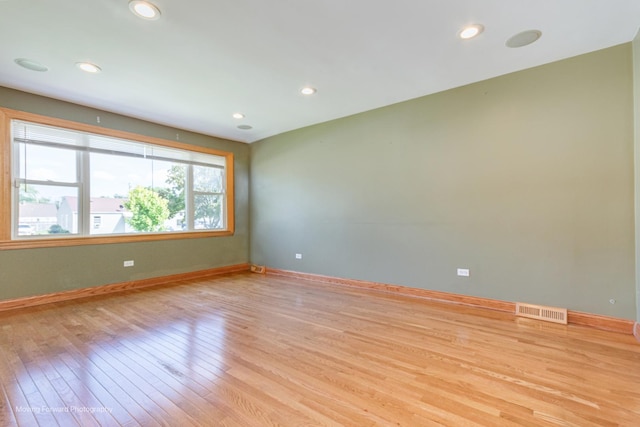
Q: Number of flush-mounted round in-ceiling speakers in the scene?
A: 3